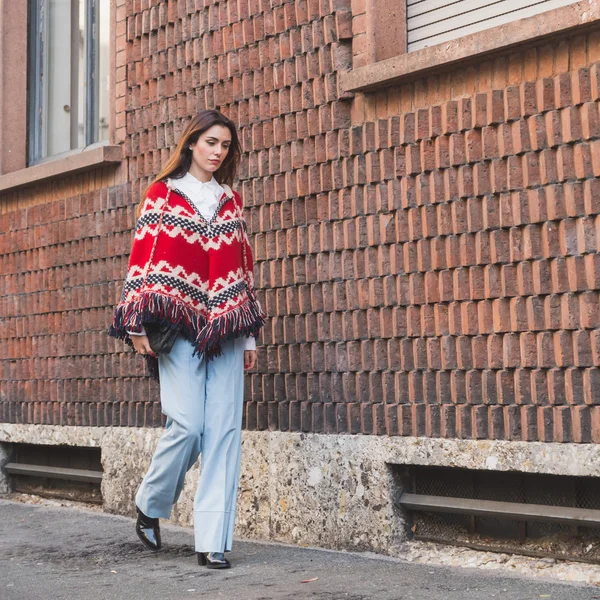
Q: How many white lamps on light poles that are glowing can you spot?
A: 0